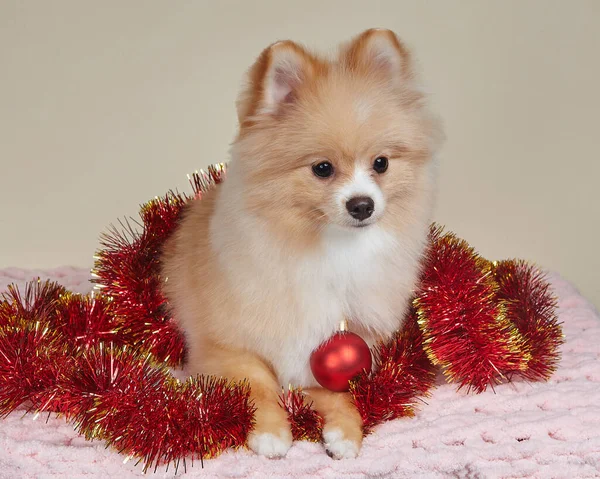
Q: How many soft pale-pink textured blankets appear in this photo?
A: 1